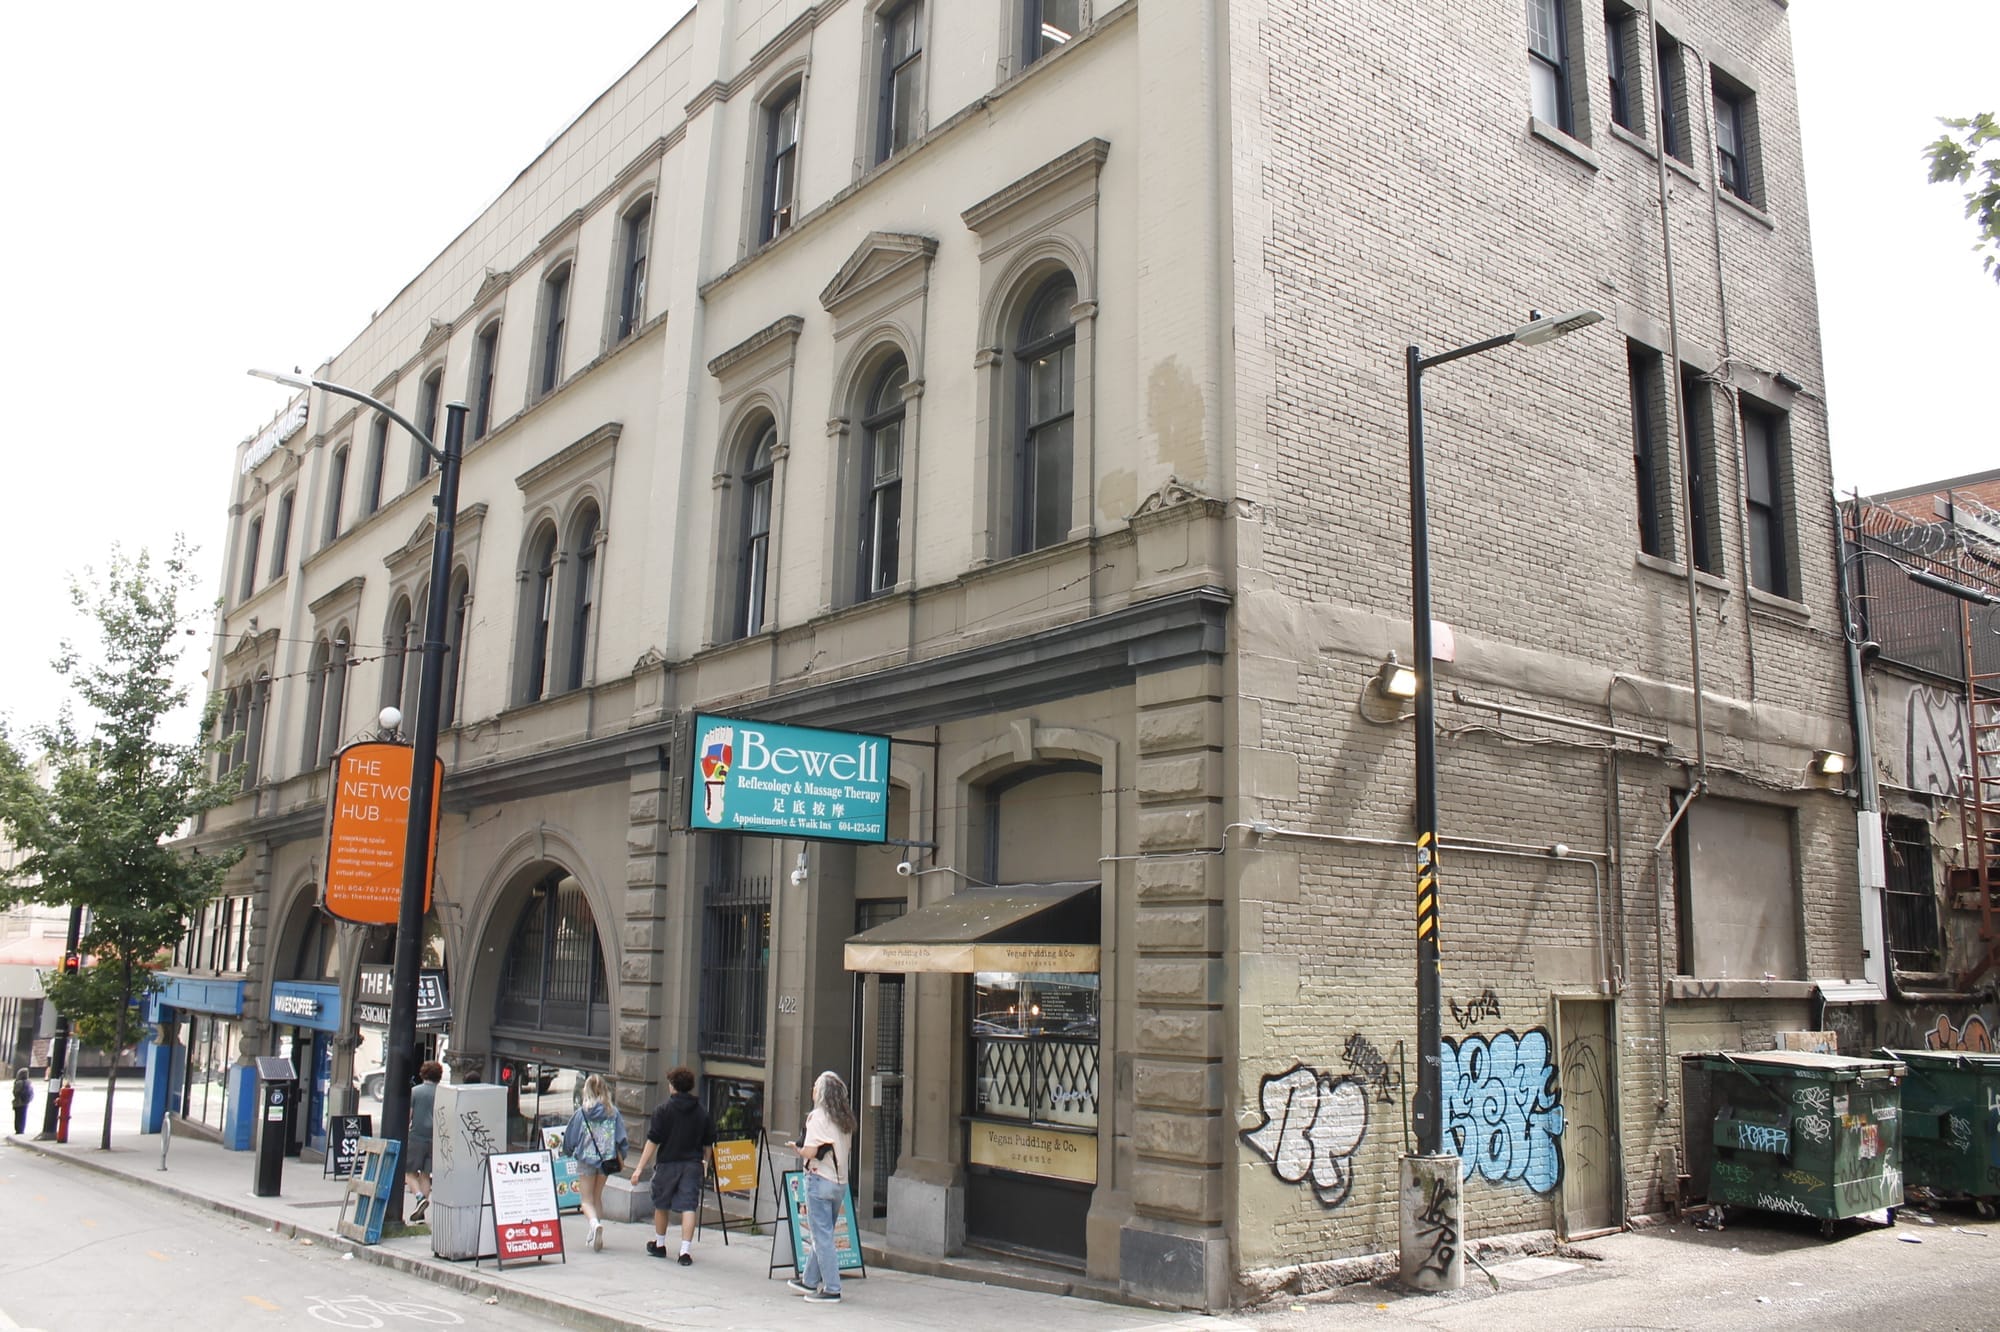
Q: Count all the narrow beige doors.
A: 1